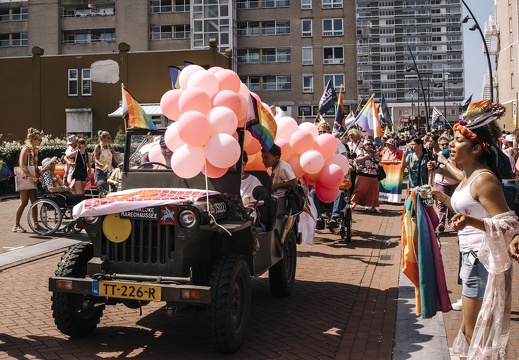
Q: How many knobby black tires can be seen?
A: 3